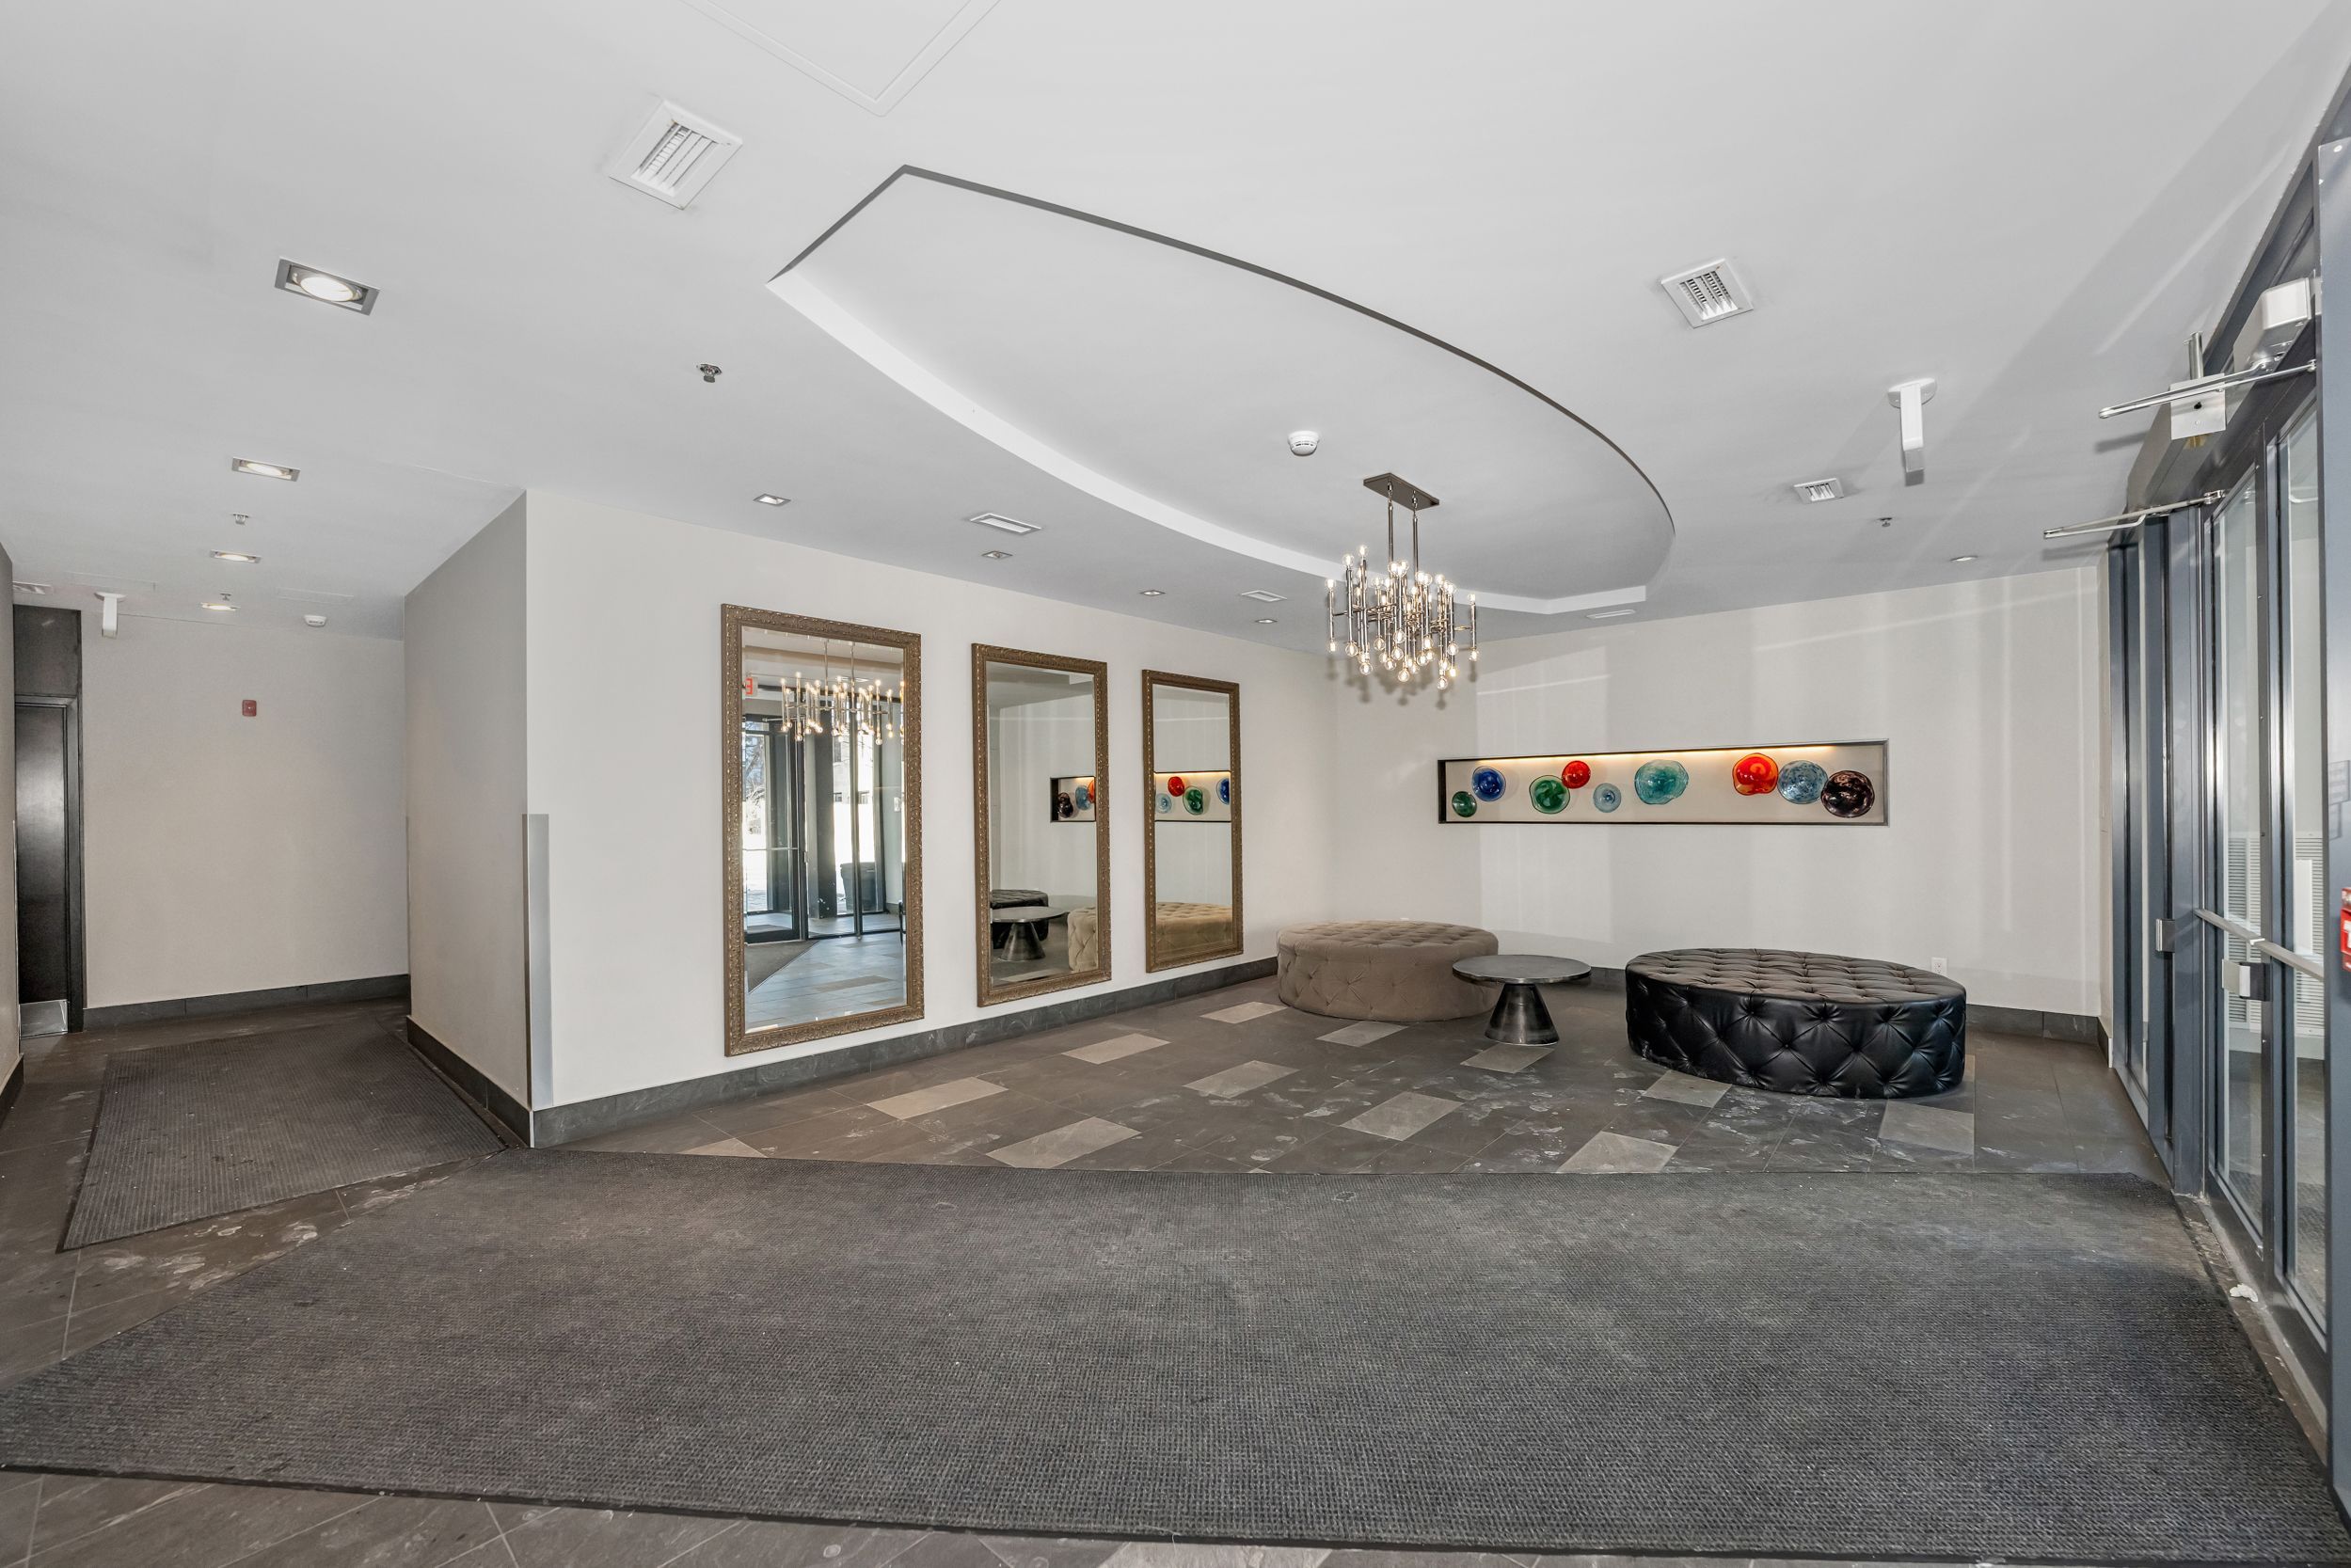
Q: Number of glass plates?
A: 9